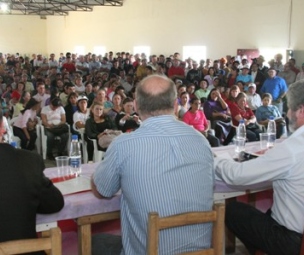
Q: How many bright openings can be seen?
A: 5